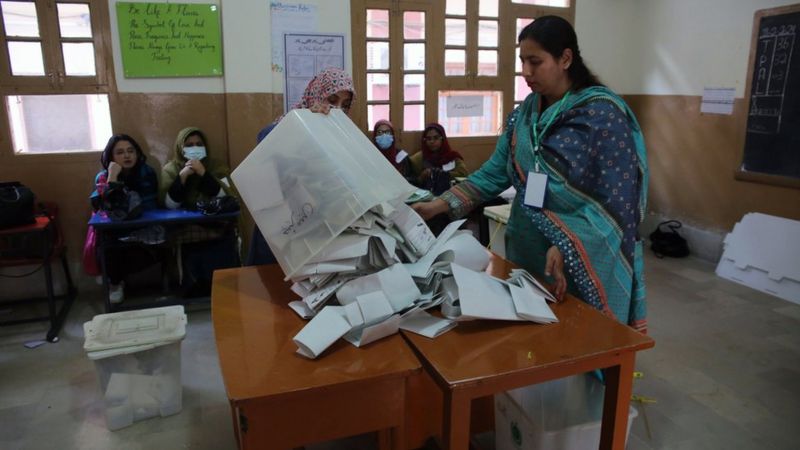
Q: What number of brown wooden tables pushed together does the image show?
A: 2